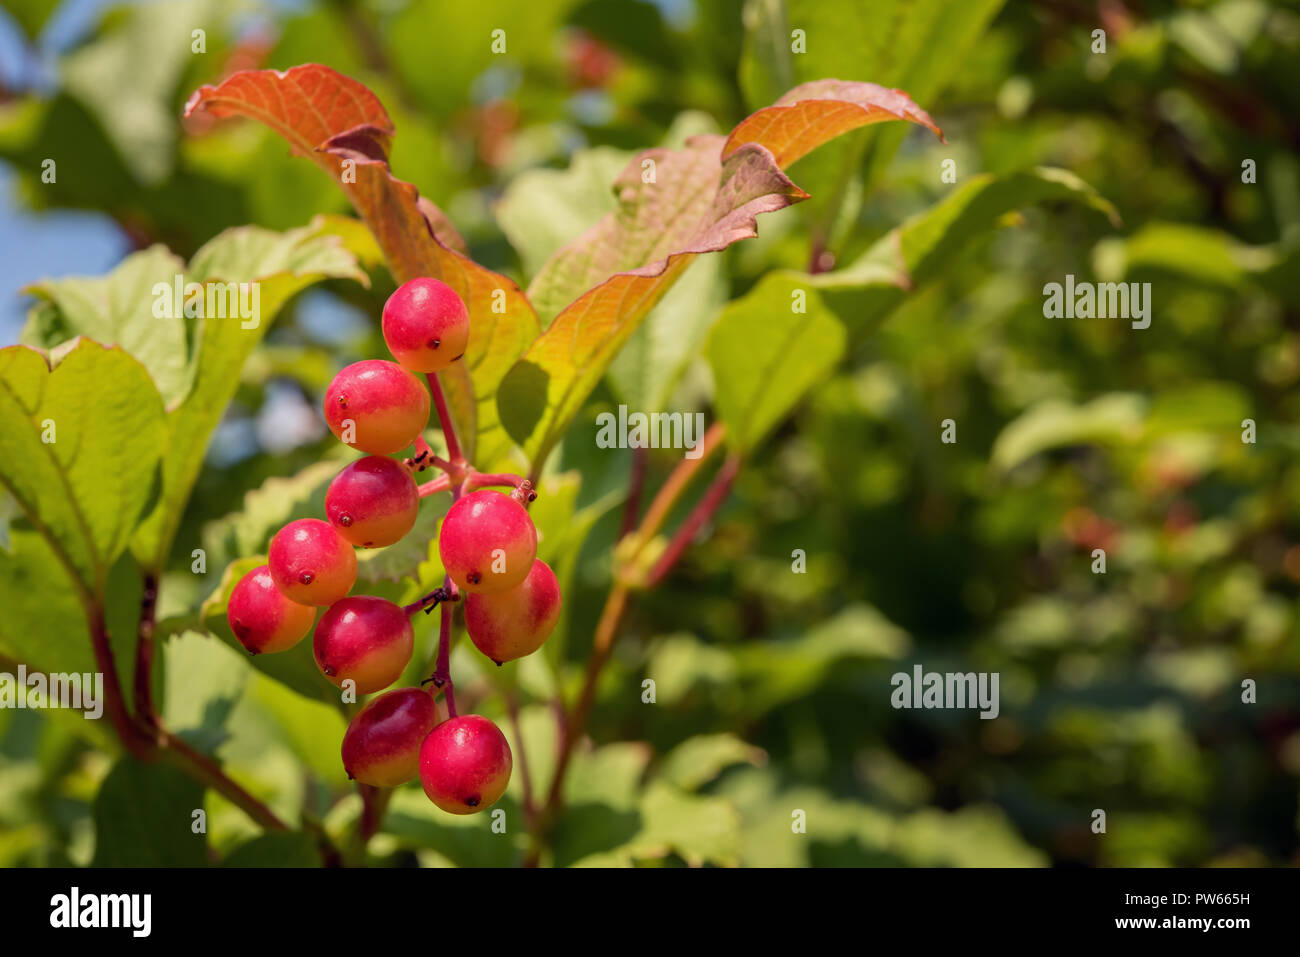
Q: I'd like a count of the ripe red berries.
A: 10